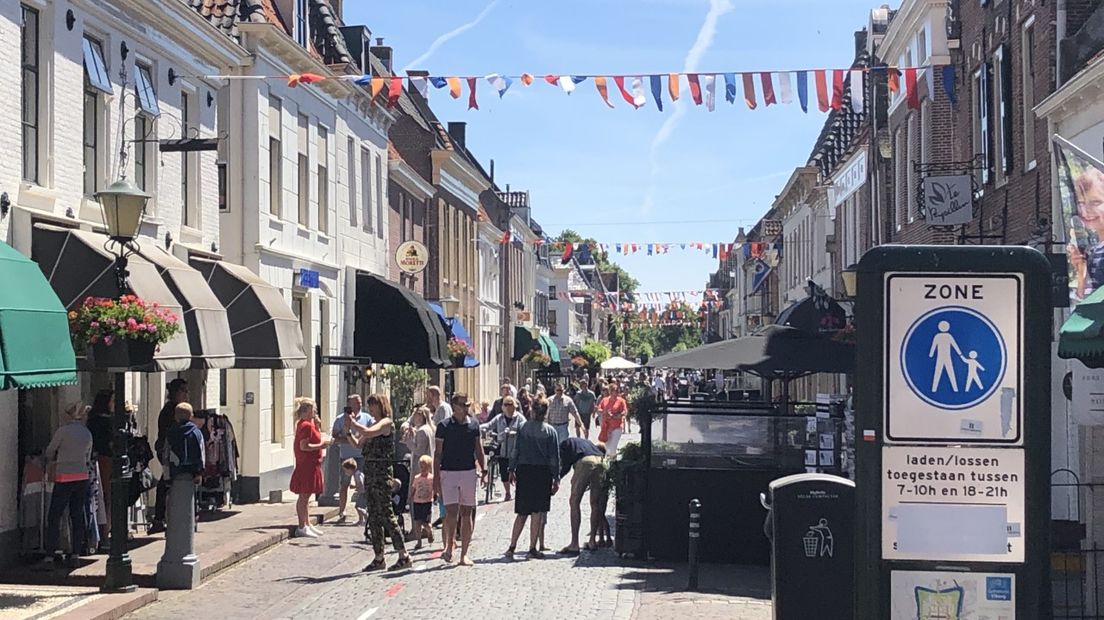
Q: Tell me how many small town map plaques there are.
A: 1